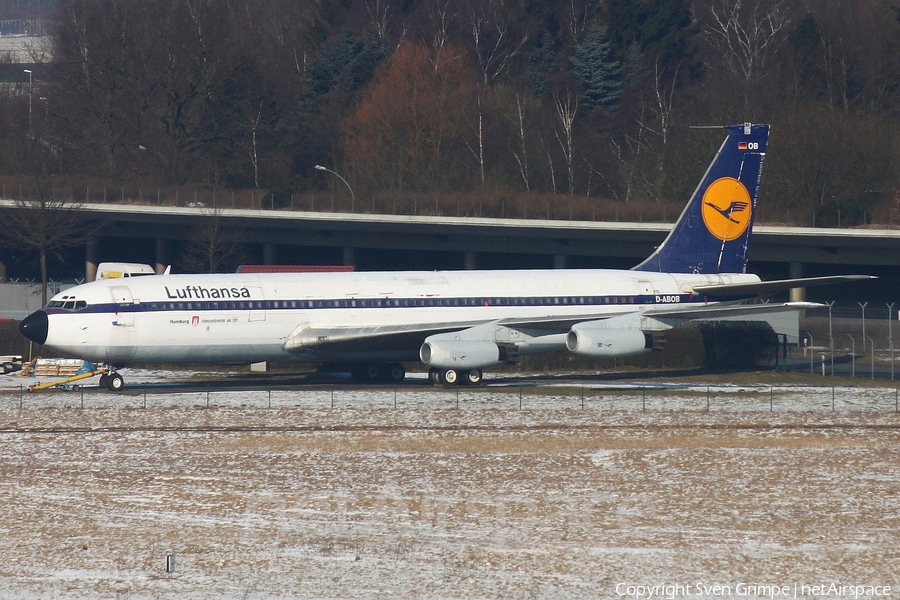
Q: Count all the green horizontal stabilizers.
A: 0